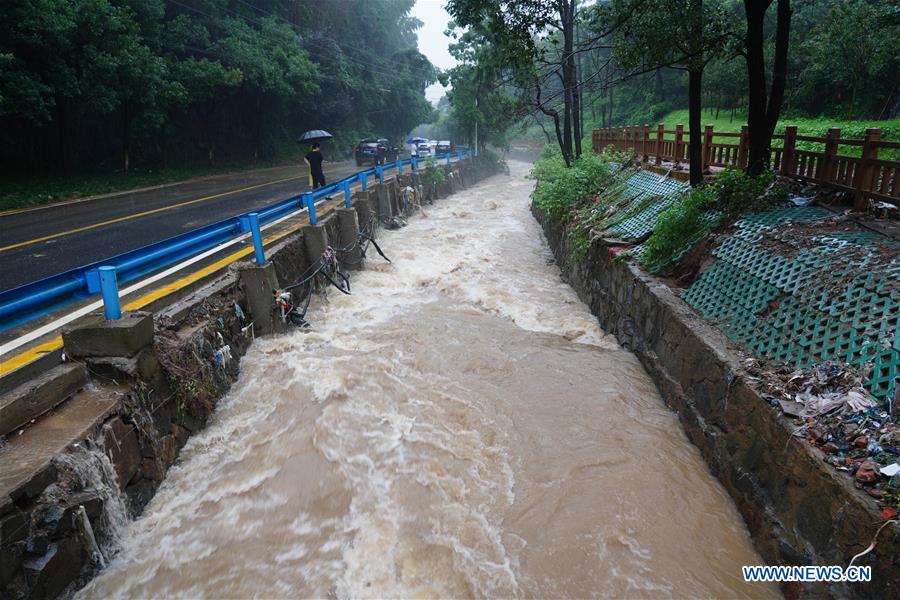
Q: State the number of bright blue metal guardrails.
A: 1